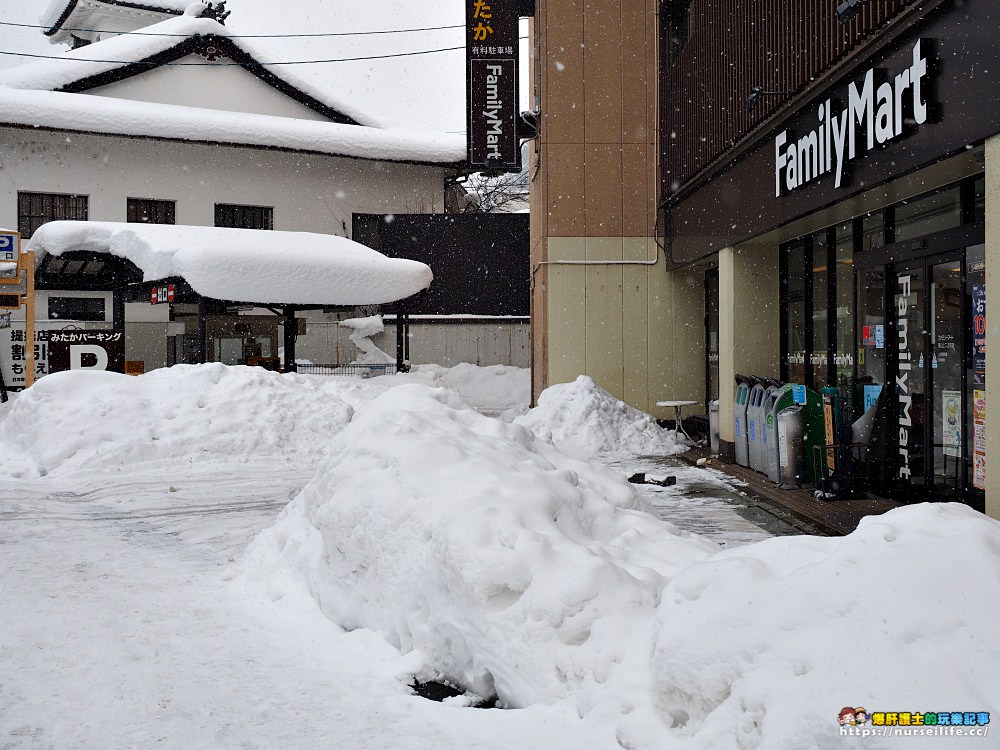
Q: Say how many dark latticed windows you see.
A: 3